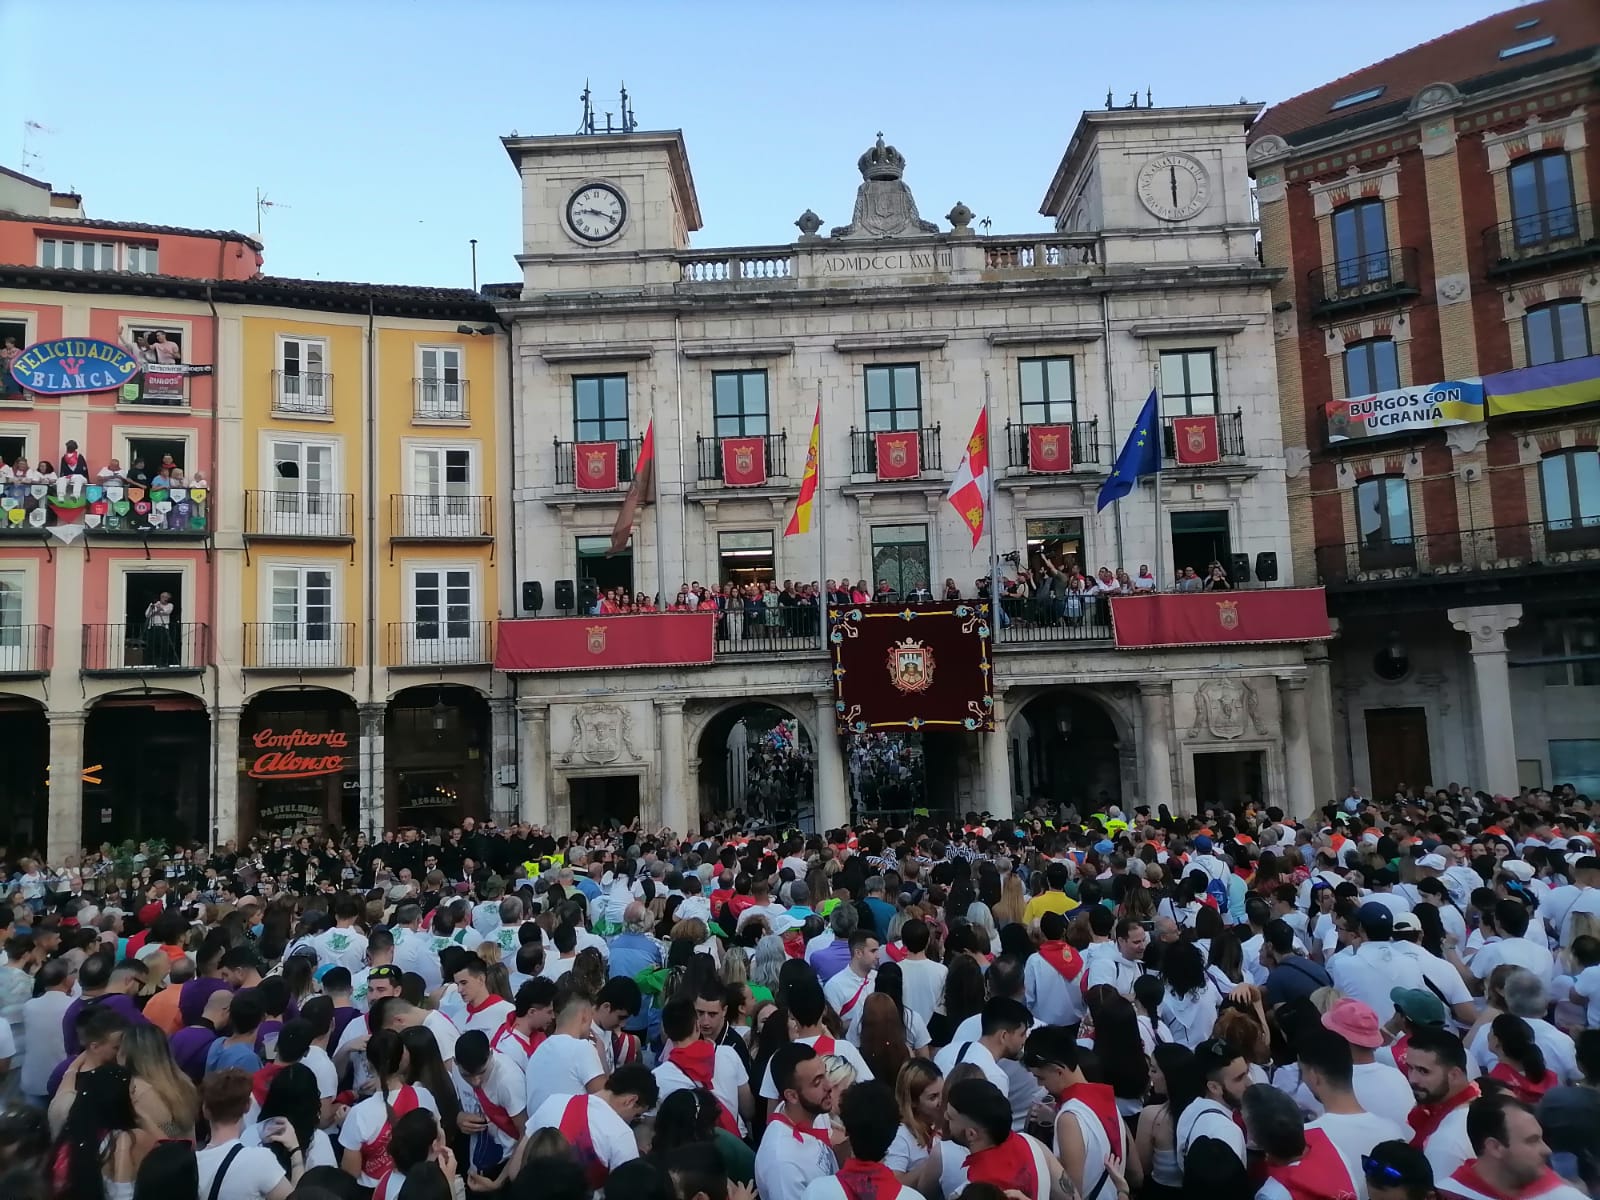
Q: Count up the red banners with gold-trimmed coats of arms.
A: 7